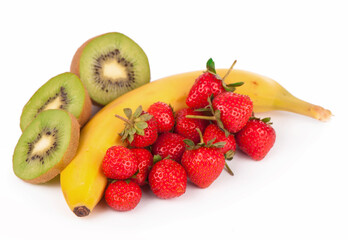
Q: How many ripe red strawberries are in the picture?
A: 13